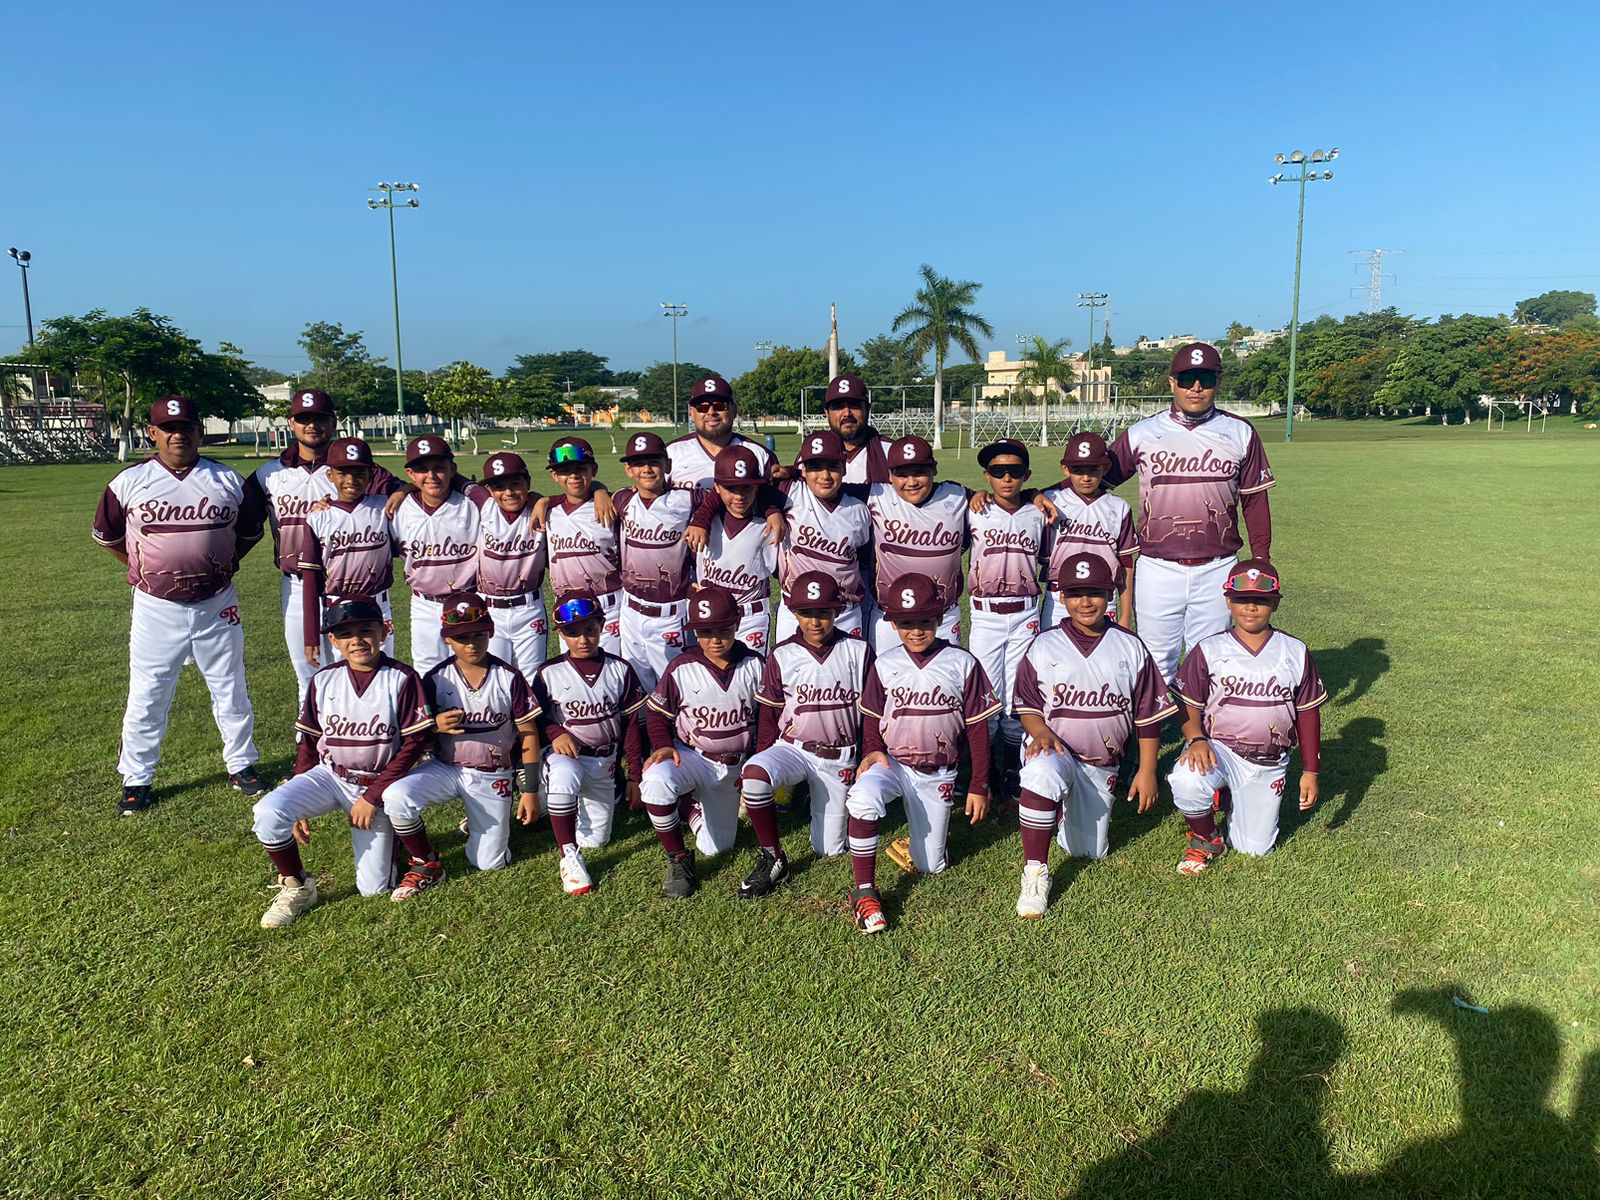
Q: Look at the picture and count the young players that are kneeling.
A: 8